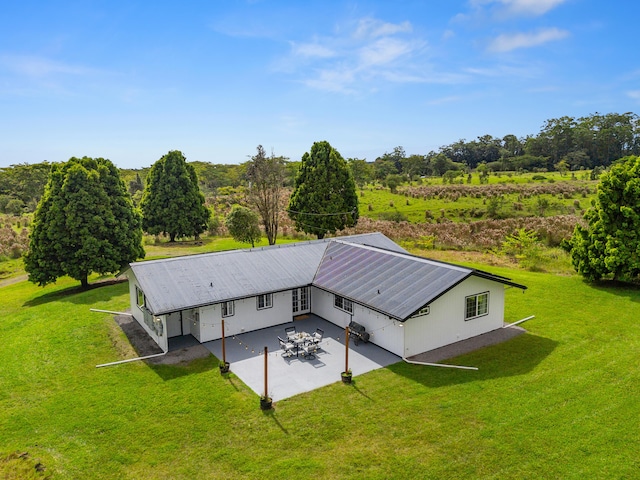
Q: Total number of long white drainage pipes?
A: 4